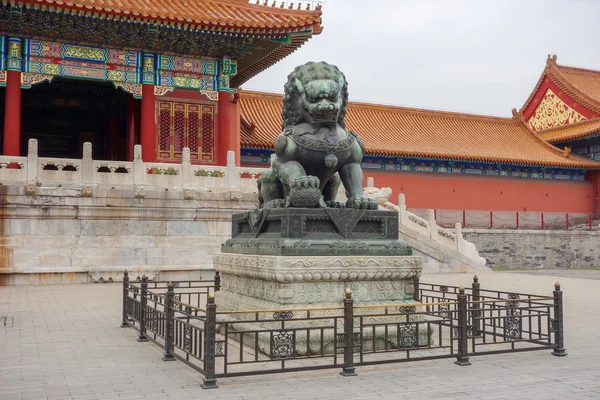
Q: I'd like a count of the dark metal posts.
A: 10